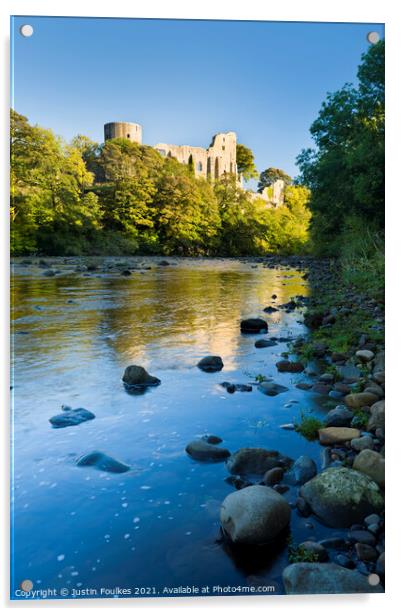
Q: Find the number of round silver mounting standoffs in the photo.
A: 4